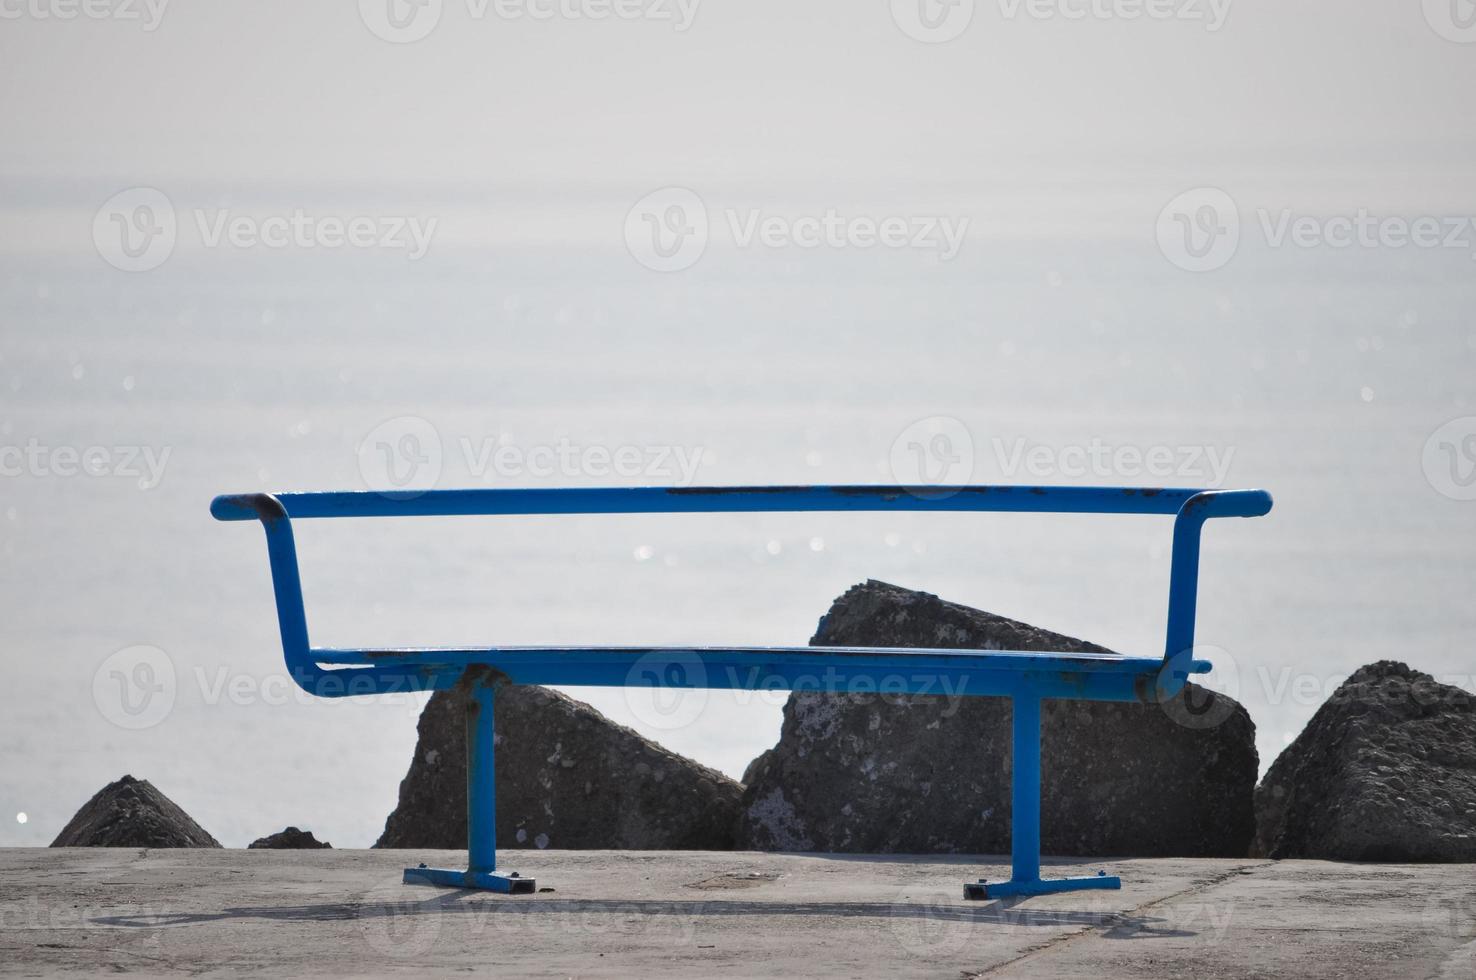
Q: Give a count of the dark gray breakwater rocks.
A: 5